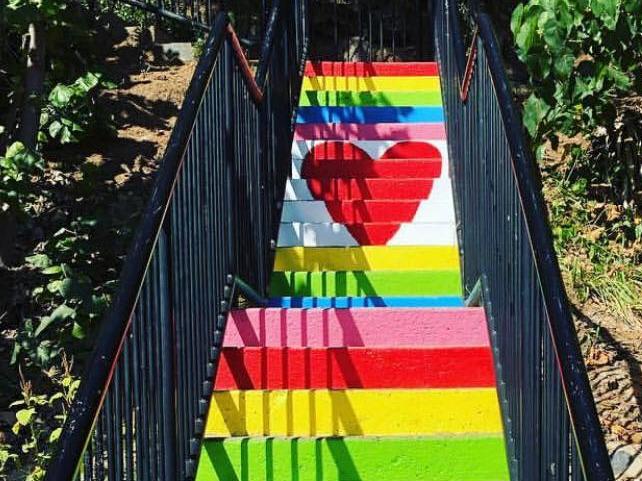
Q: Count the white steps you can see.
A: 5